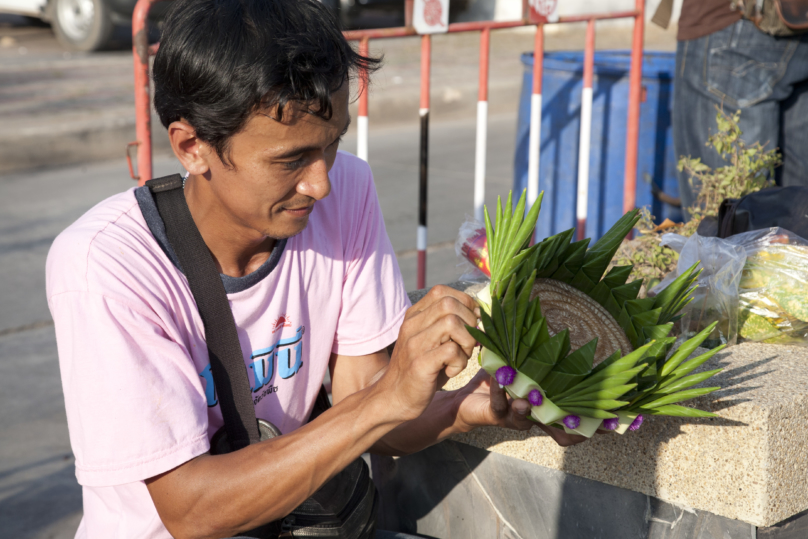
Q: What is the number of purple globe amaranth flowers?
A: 5